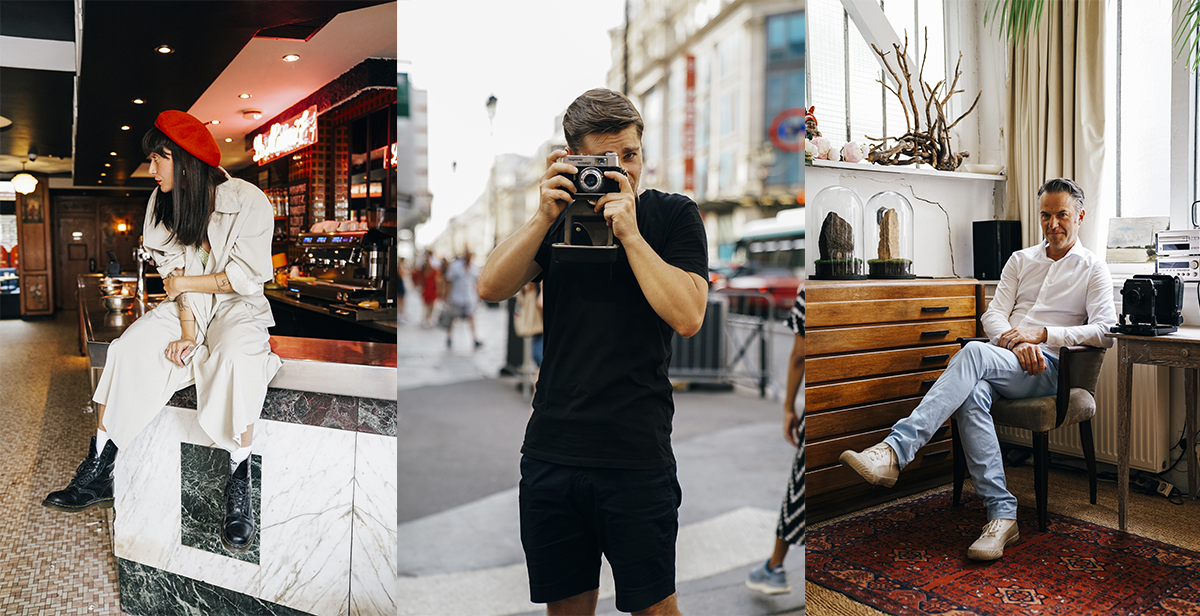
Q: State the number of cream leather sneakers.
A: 2